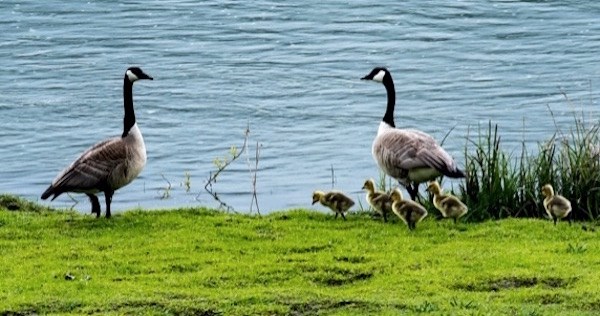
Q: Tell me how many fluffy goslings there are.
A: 5